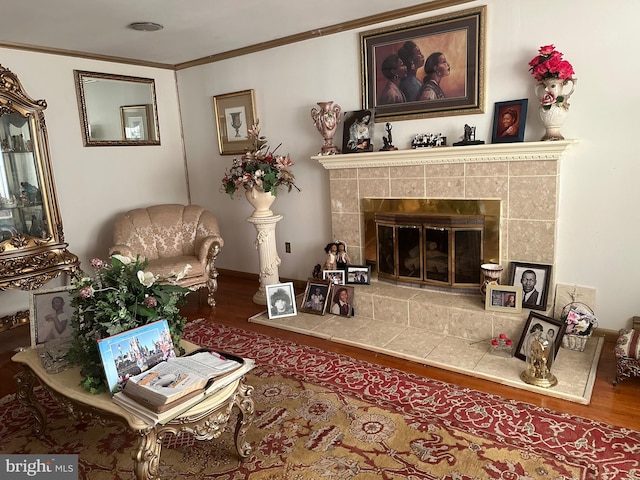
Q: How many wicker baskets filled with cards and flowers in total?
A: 1